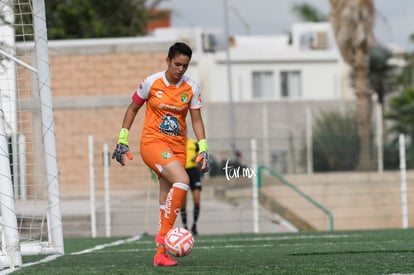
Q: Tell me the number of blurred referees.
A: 1